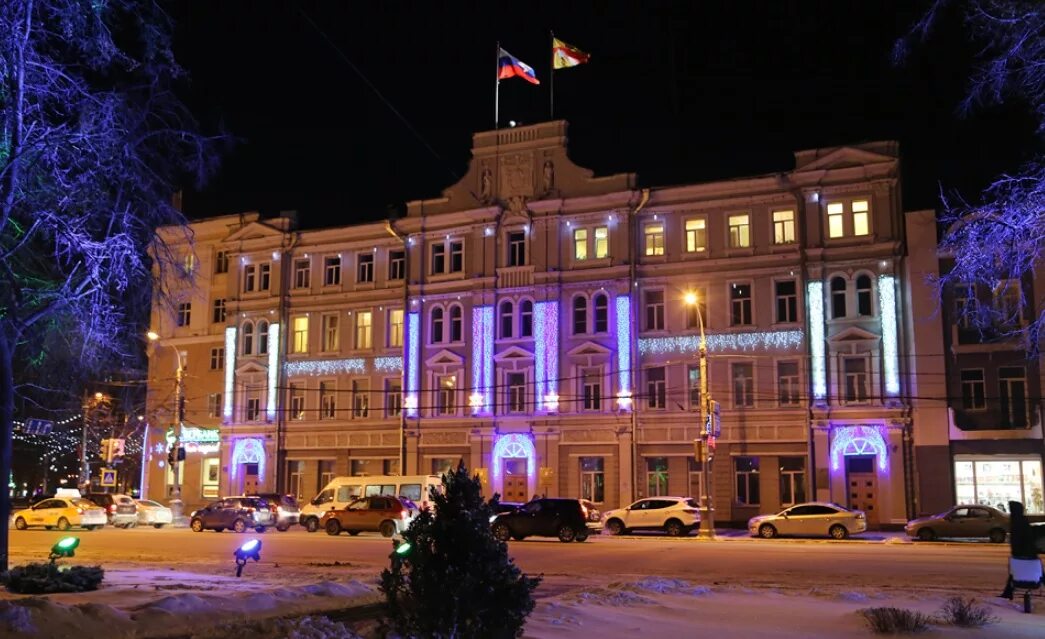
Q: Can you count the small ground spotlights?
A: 3